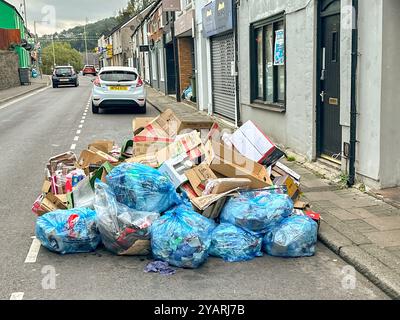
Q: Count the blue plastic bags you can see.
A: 6